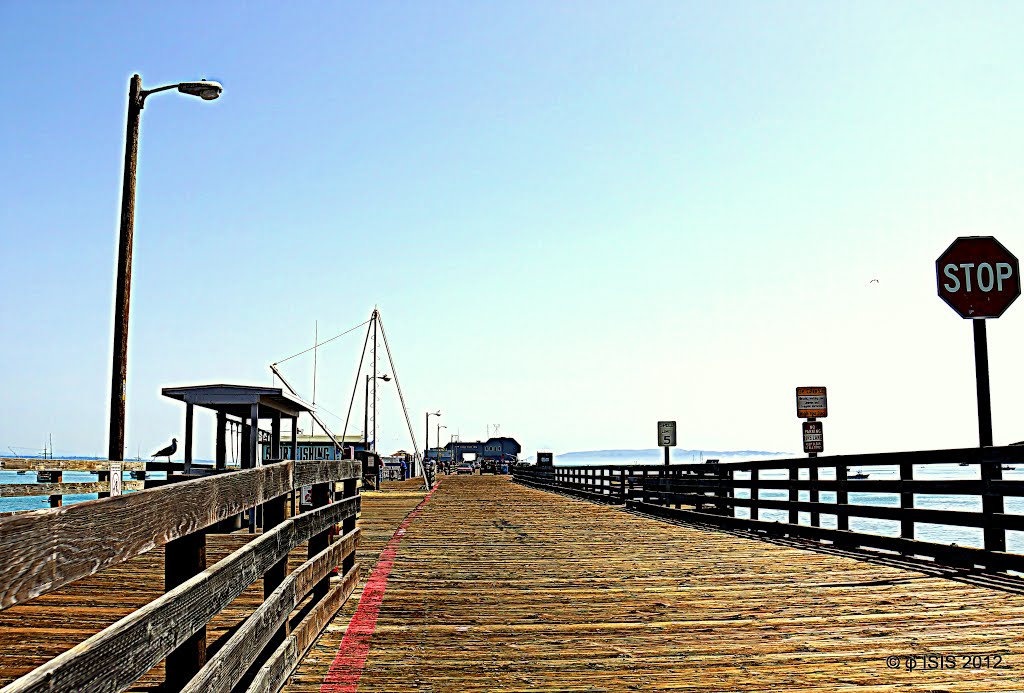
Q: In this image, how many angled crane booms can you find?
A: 1